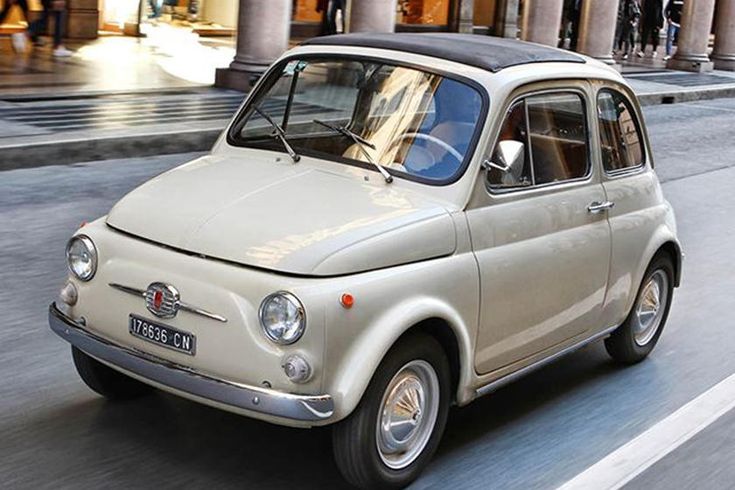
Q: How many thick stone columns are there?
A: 6